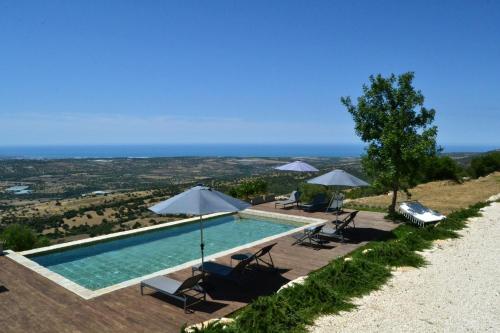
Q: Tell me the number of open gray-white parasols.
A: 3